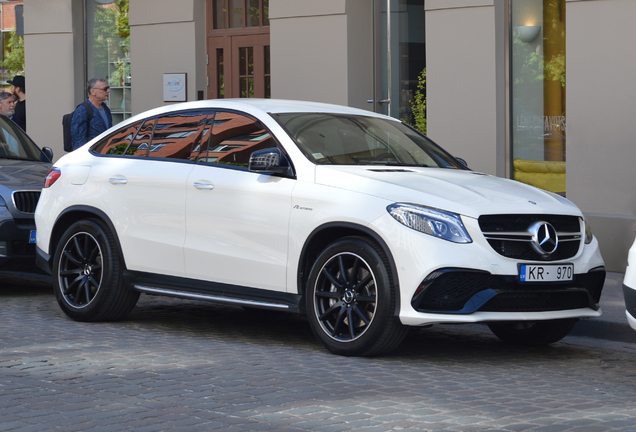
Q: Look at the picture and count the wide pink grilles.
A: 0